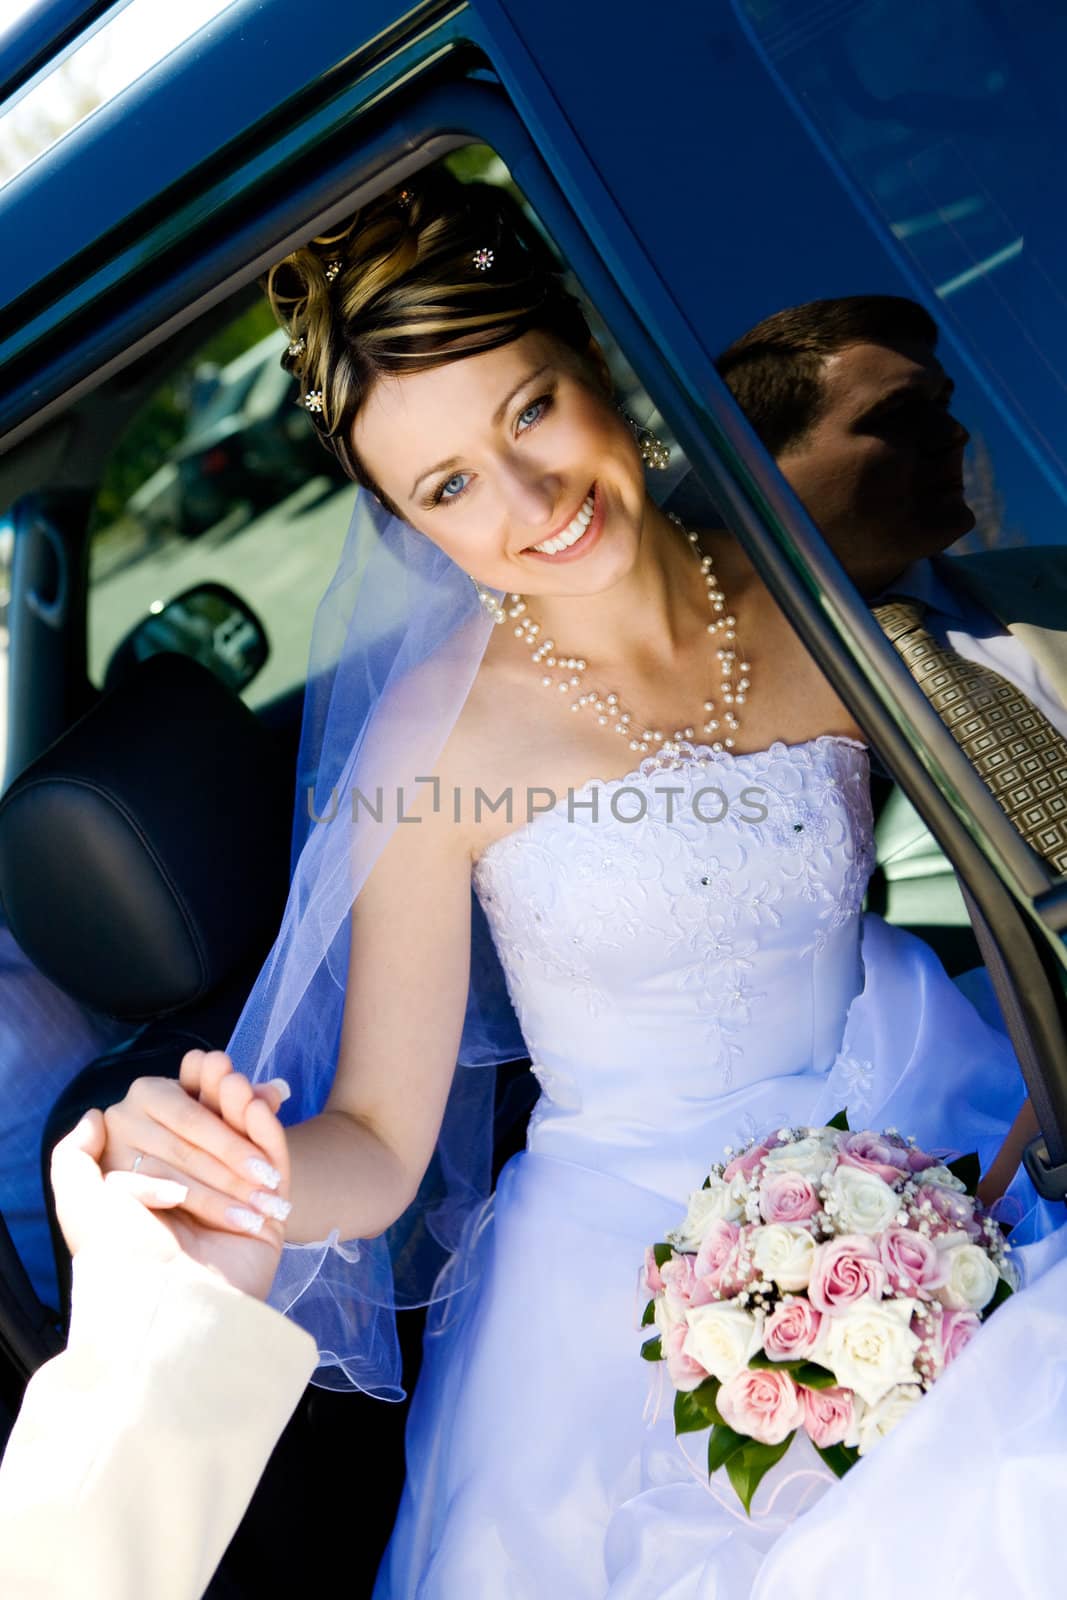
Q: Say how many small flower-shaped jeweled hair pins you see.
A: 5